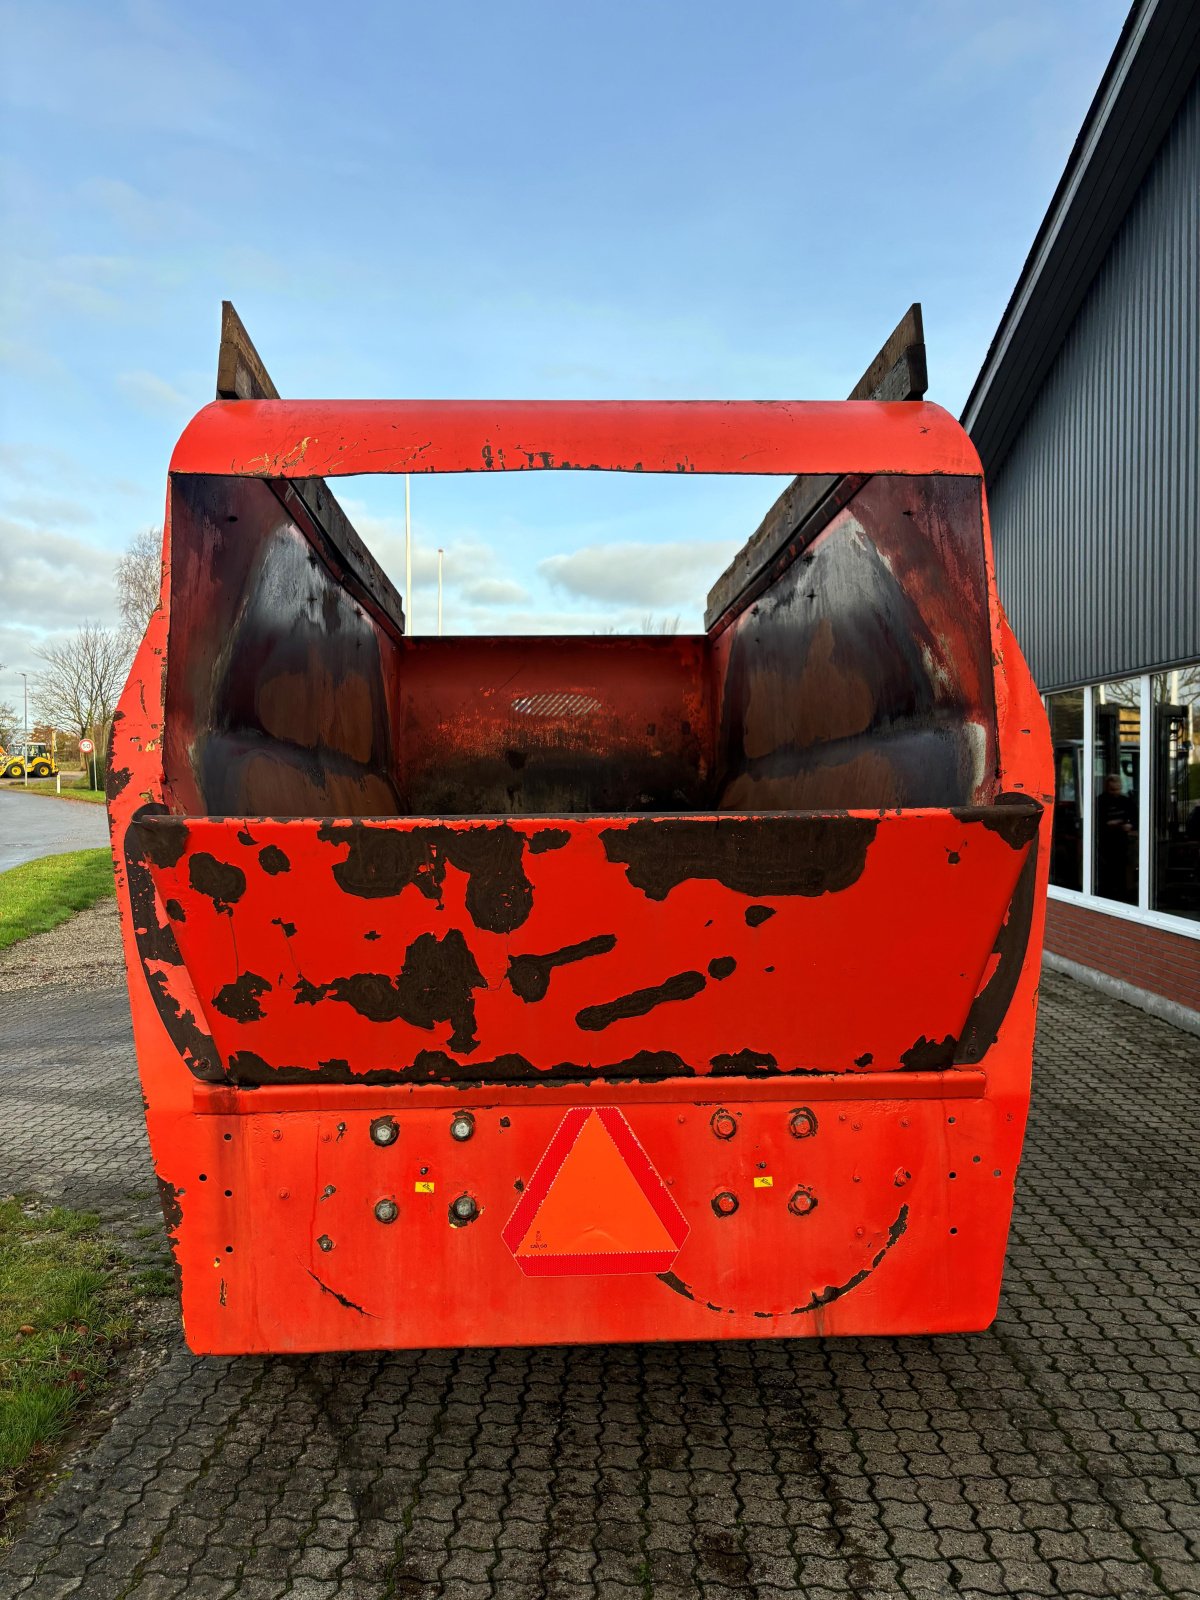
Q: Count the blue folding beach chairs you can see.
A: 0